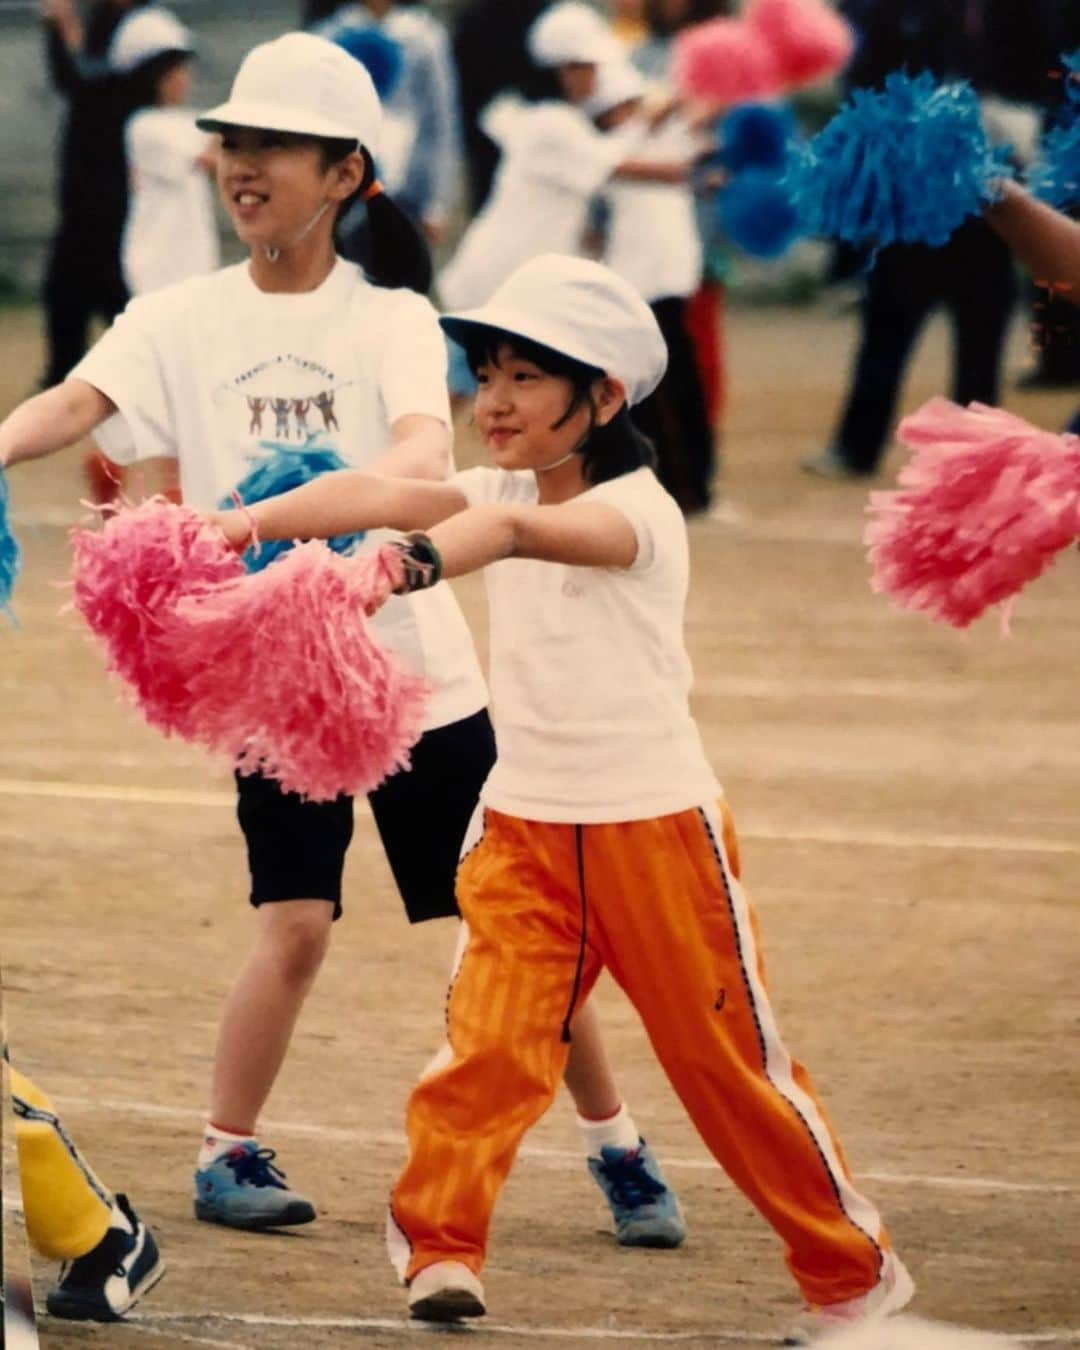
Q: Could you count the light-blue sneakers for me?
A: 2